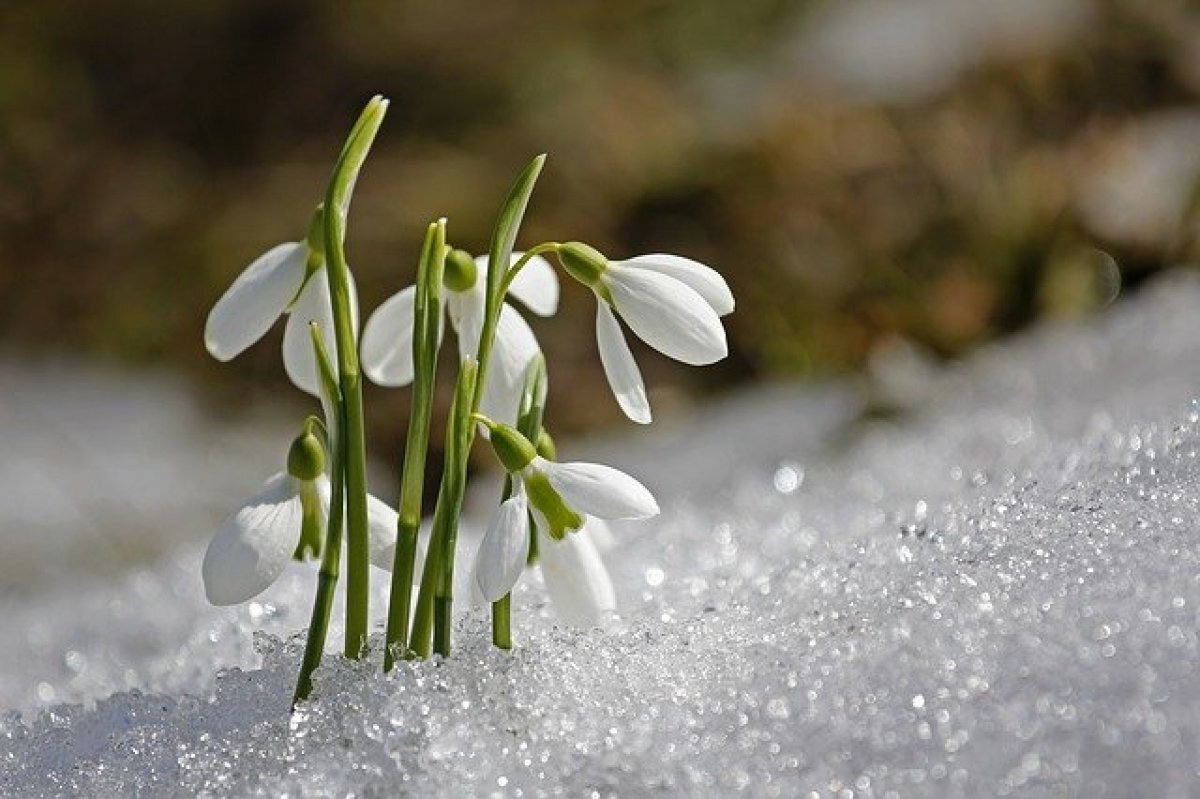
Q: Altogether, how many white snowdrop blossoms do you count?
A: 5